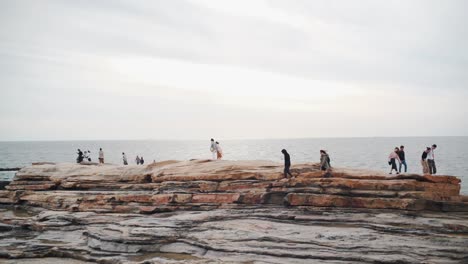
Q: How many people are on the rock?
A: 15